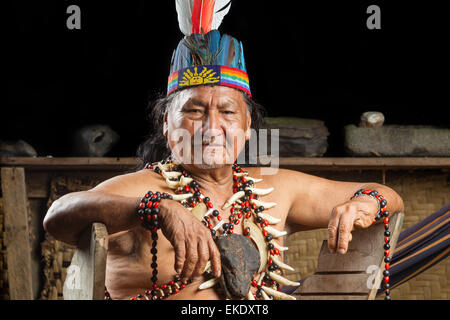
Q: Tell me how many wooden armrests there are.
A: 2